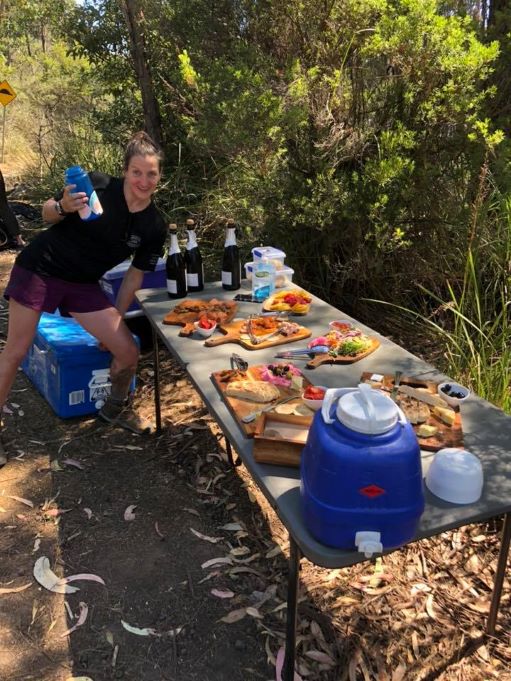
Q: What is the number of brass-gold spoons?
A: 0